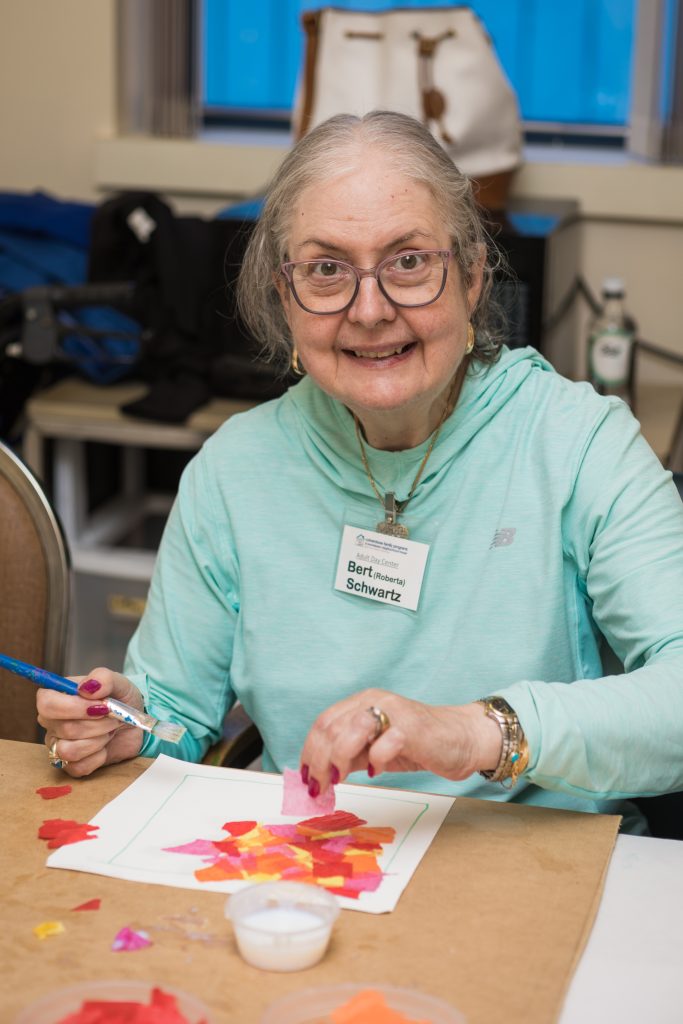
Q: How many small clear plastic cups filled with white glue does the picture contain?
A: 1